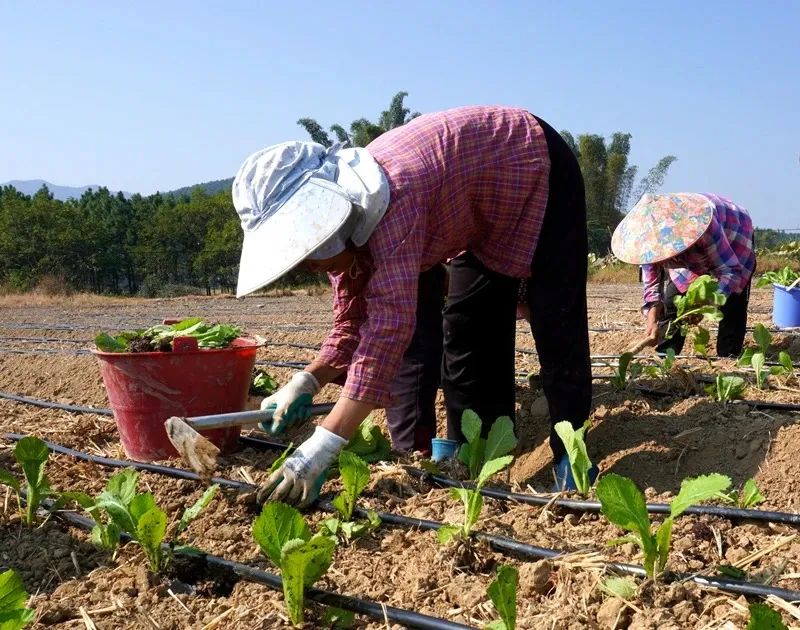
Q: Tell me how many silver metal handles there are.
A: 1